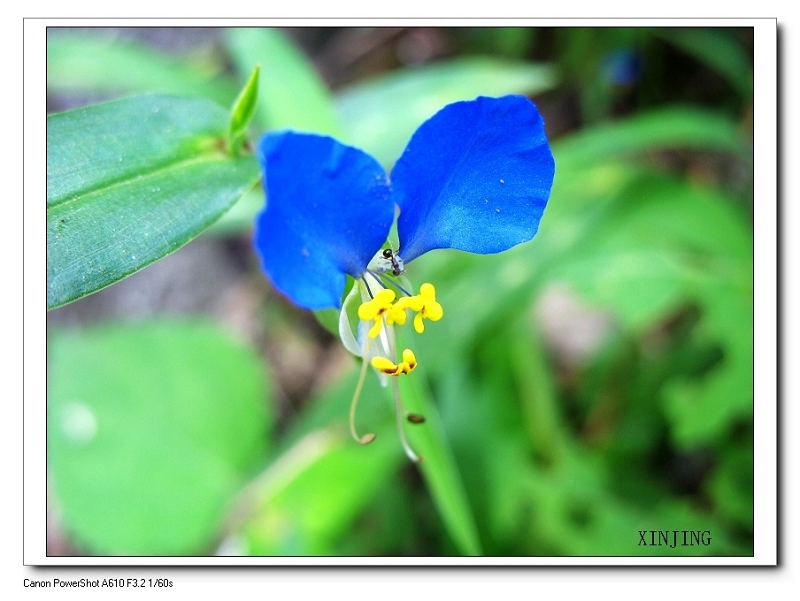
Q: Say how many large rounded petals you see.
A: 2